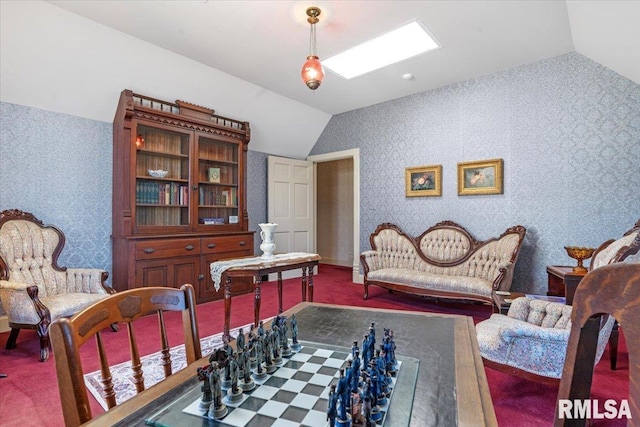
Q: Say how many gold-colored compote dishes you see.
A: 1